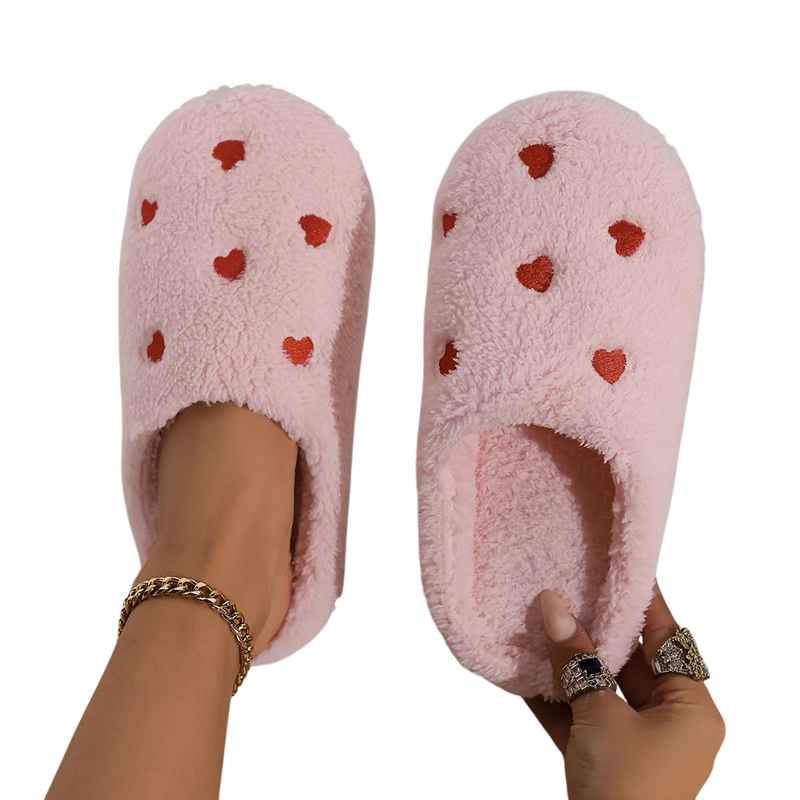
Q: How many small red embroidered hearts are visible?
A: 12